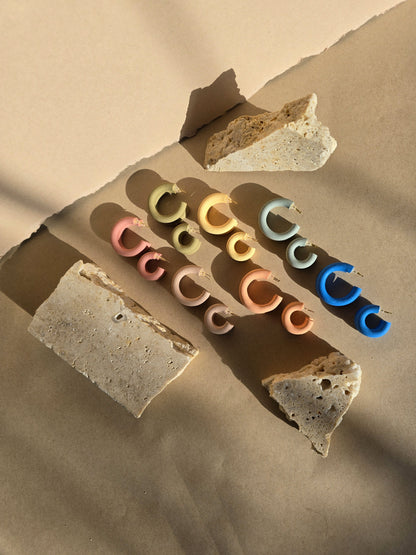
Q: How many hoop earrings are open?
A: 14